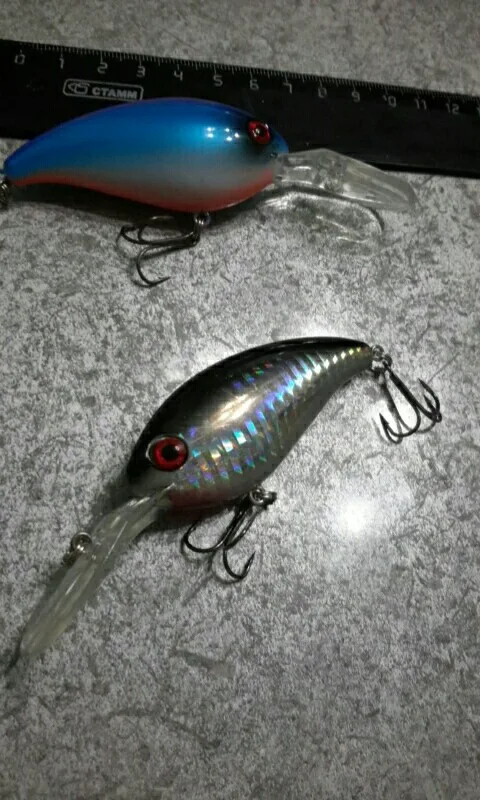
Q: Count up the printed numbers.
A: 13